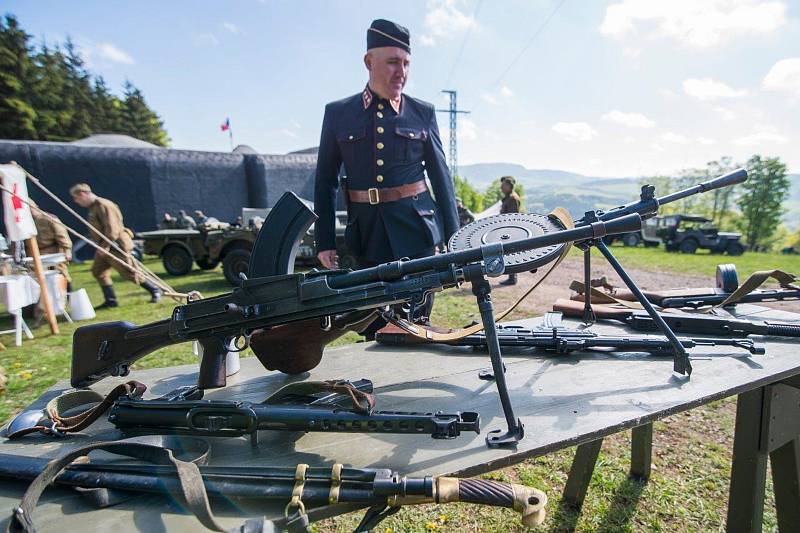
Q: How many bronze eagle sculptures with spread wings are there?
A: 0